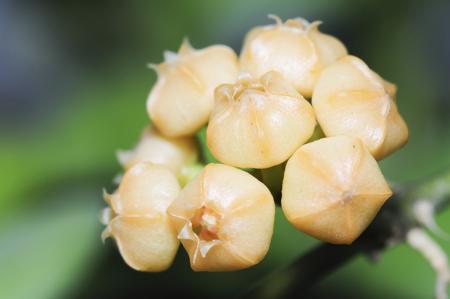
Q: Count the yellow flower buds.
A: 8